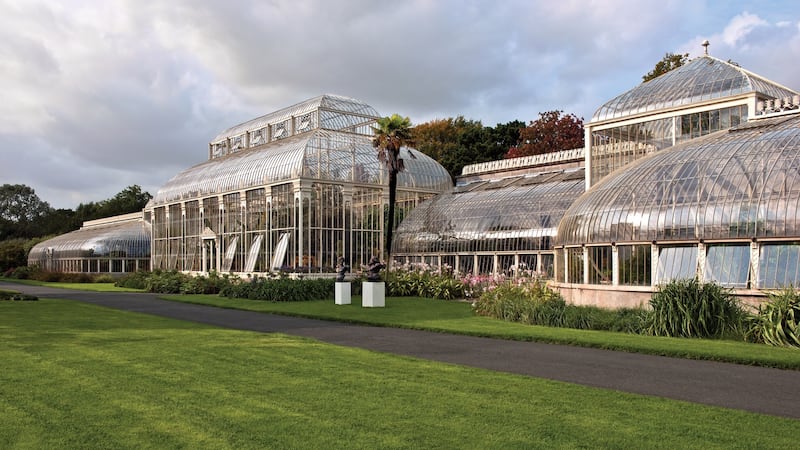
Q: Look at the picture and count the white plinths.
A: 2